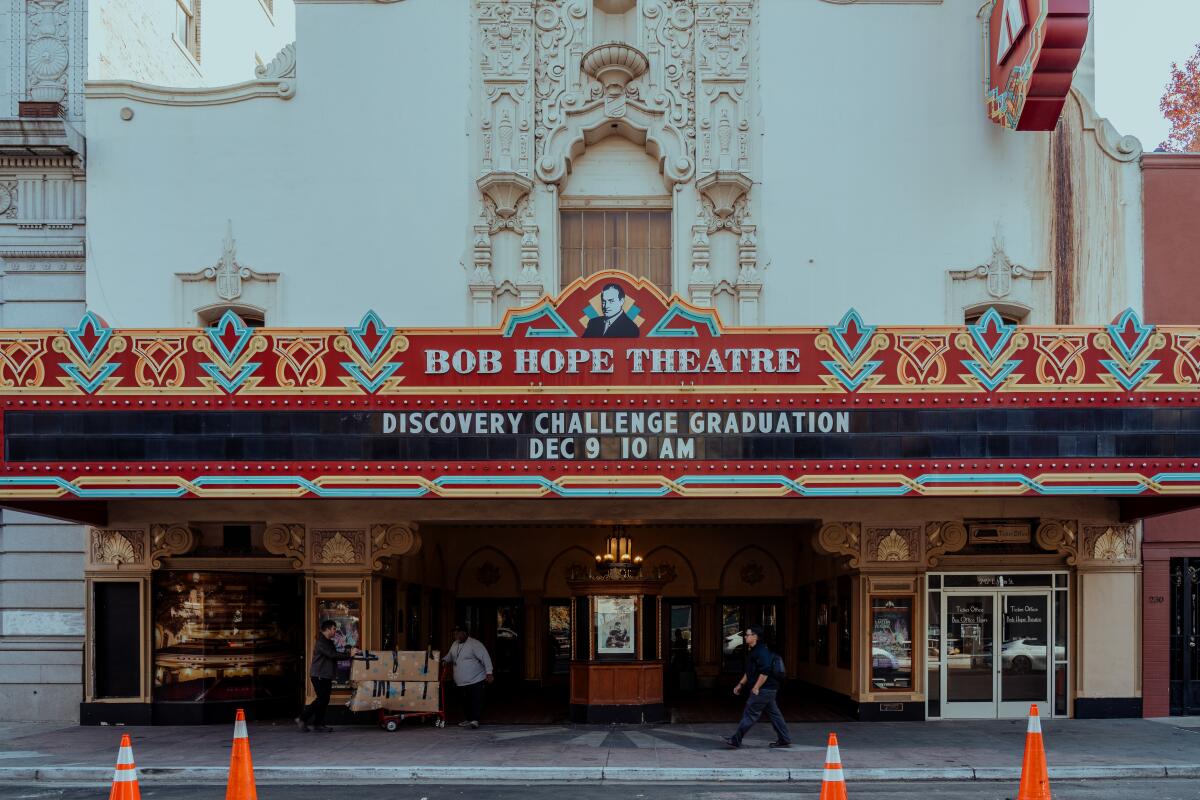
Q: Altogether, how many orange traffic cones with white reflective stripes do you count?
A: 4